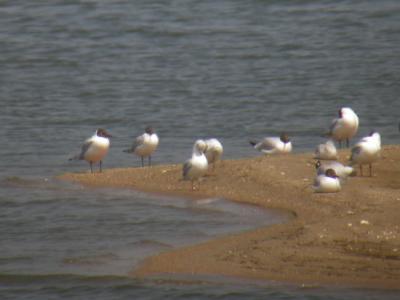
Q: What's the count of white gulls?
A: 10